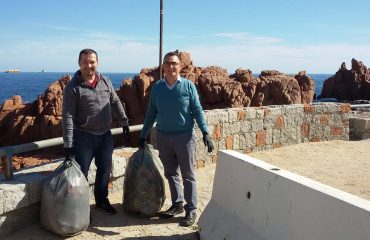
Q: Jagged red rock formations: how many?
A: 2